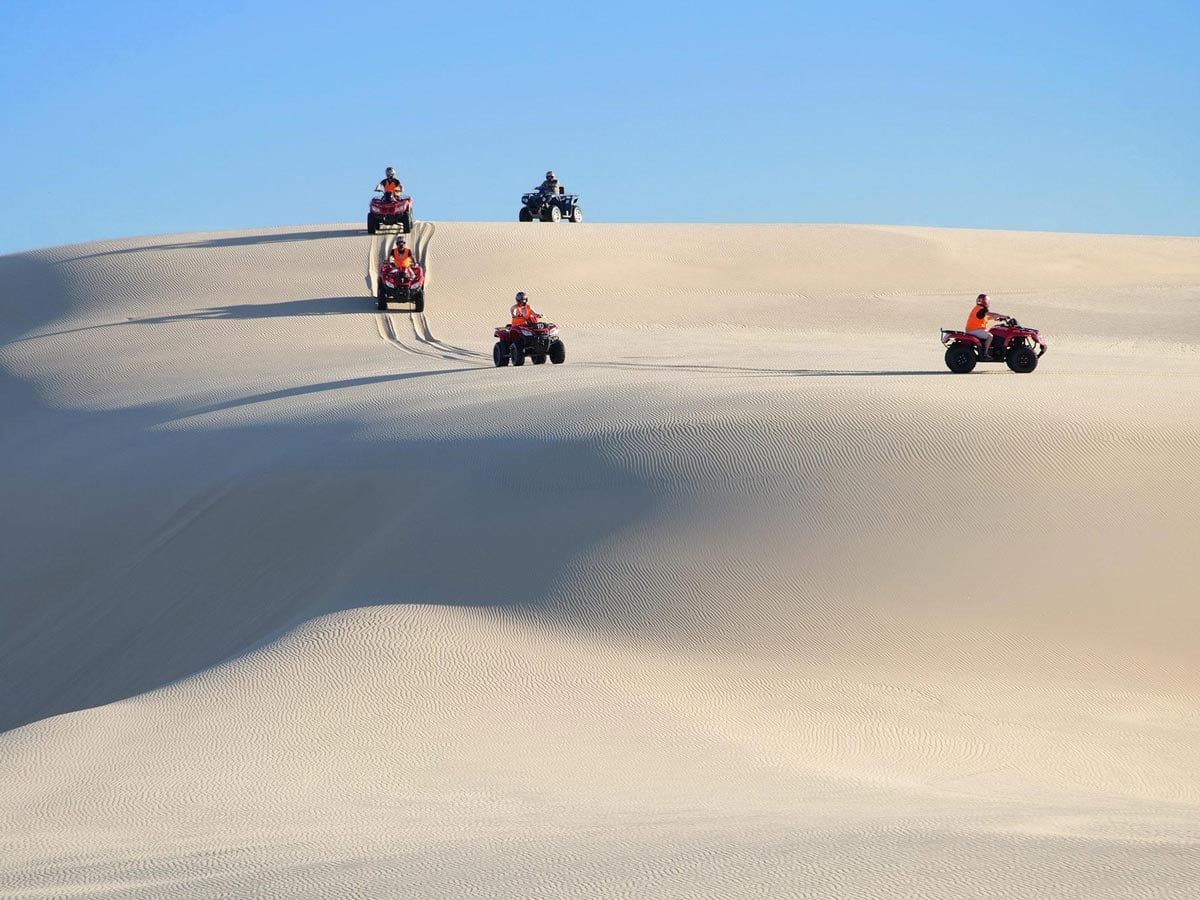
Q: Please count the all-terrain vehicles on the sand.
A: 5